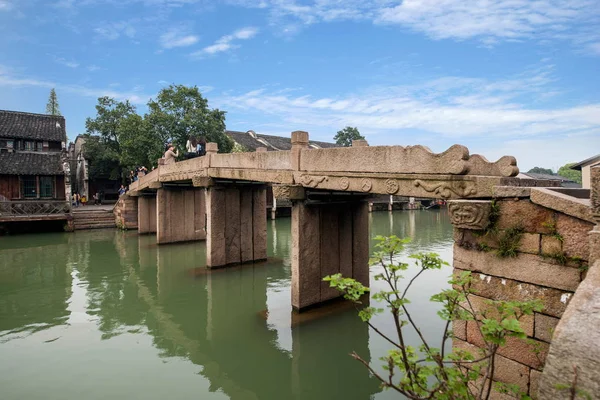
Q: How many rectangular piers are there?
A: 4